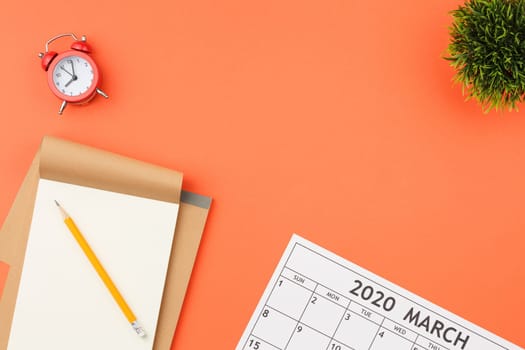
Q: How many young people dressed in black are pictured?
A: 0